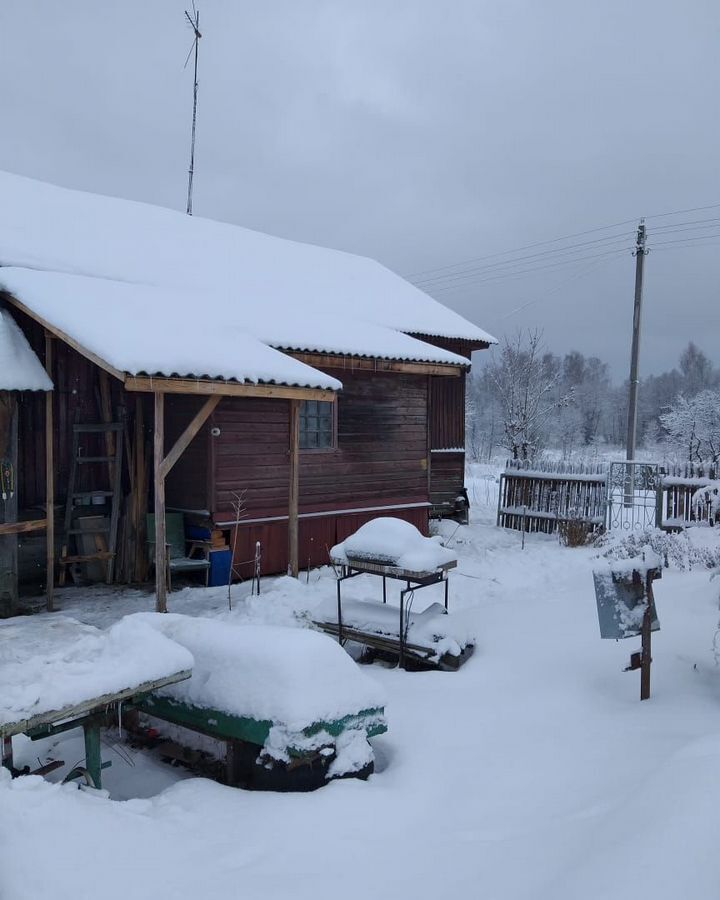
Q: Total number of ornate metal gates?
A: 1